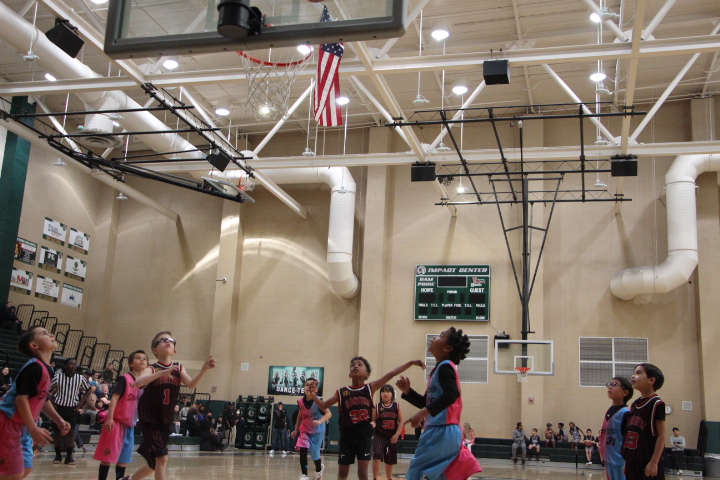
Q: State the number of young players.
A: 9